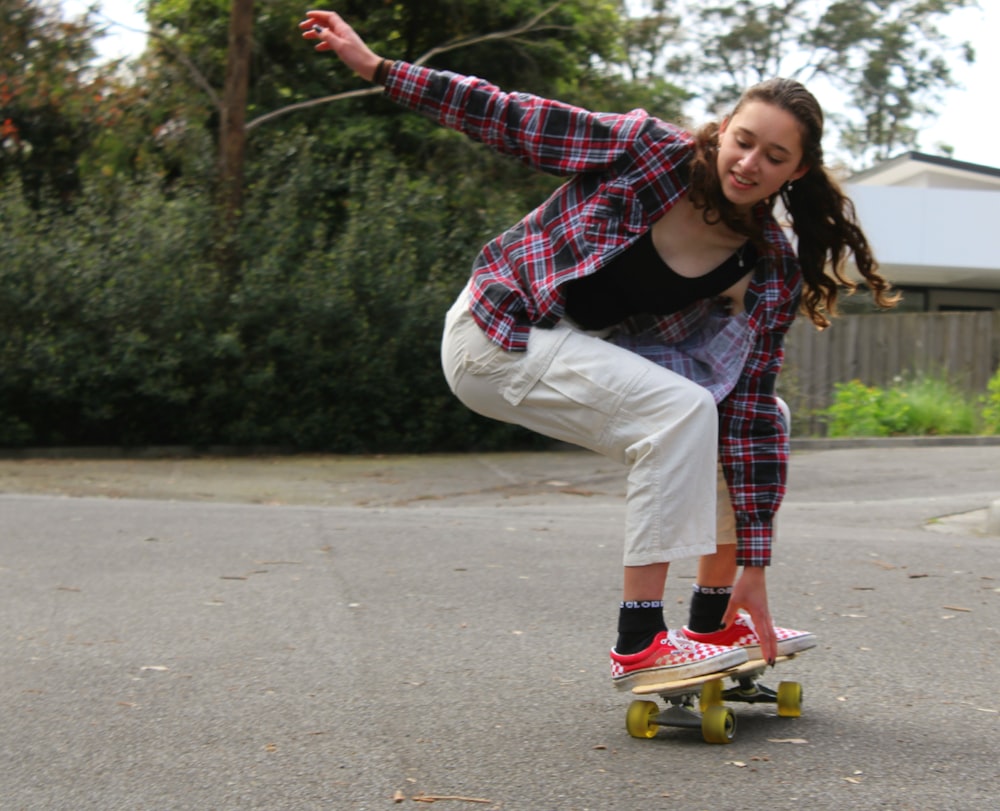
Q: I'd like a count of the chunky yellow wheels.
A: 4